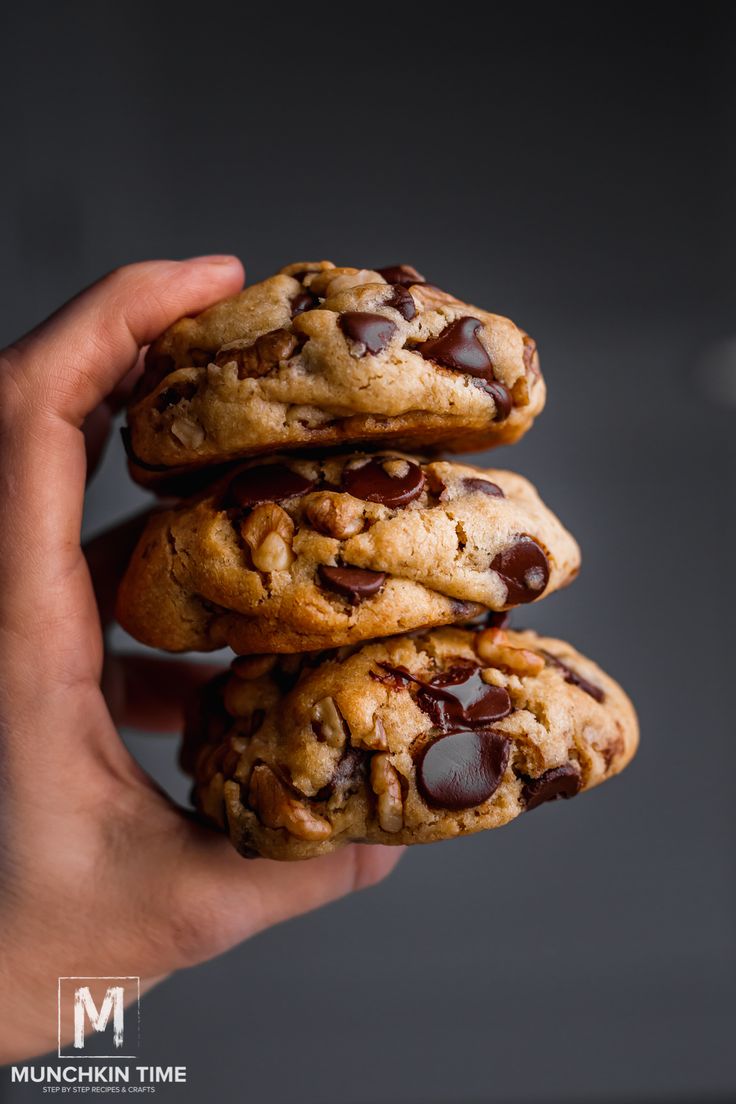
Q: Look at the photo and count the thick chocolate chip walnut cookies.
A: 3